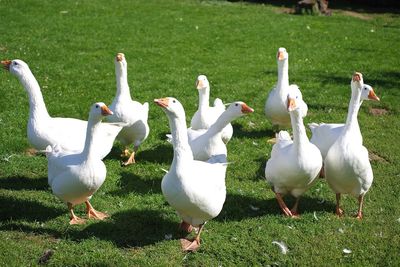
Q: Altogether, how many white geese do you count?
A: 10